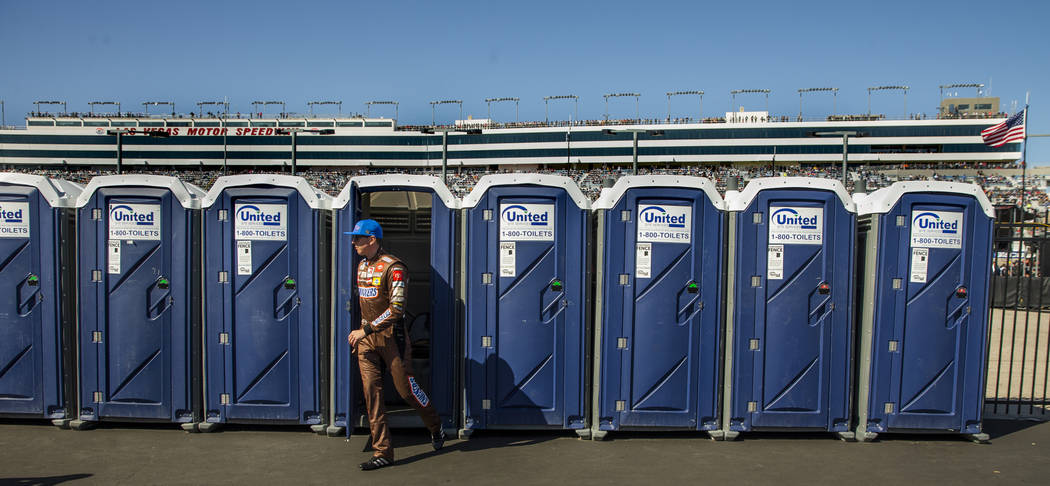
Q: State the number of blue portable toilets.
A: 8